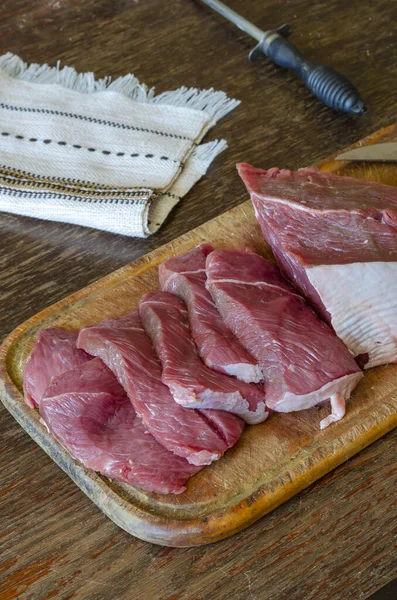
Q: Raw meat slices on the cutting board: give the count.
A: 6